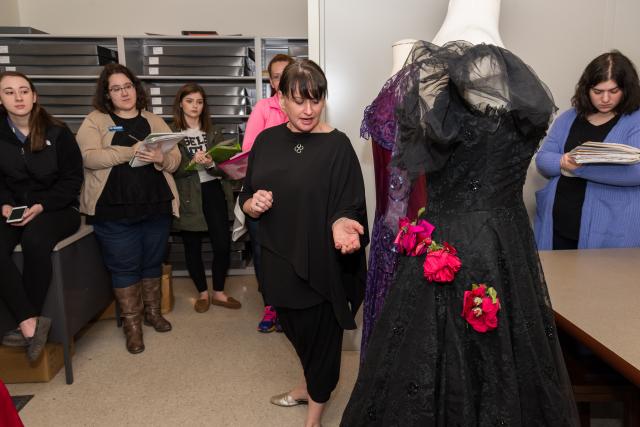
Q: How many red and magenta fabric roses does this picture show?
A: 3